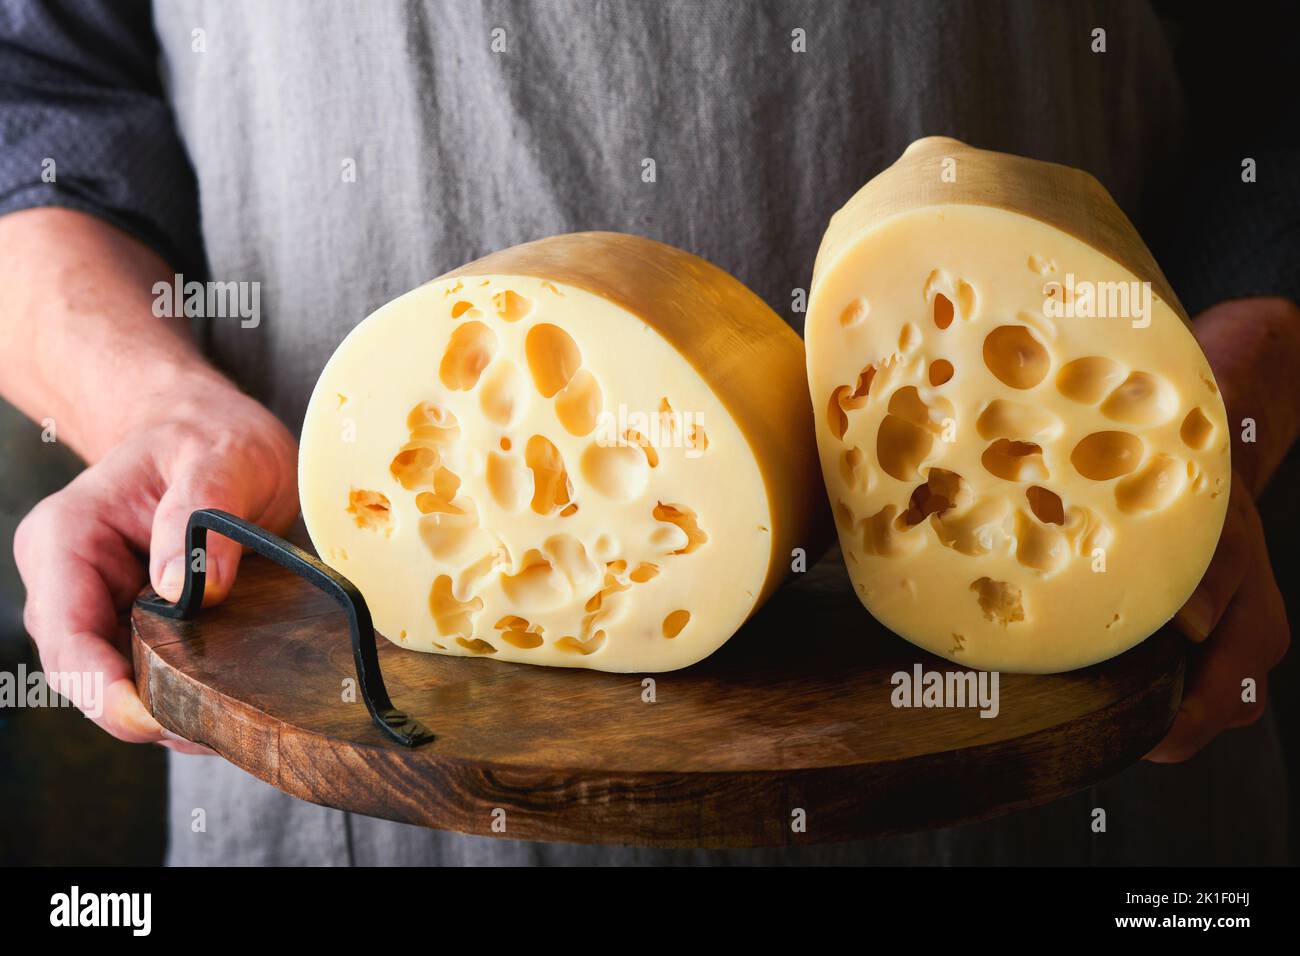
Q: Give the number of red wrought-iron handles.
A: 0